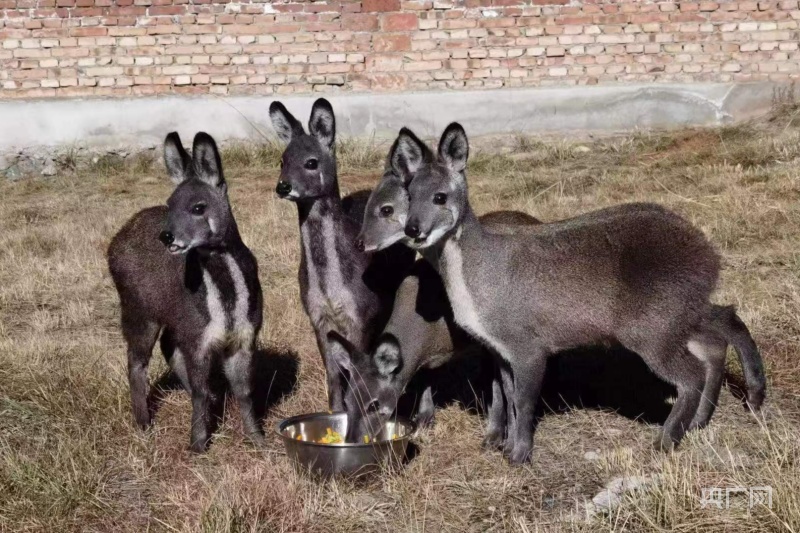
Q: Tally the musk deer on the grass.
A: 5